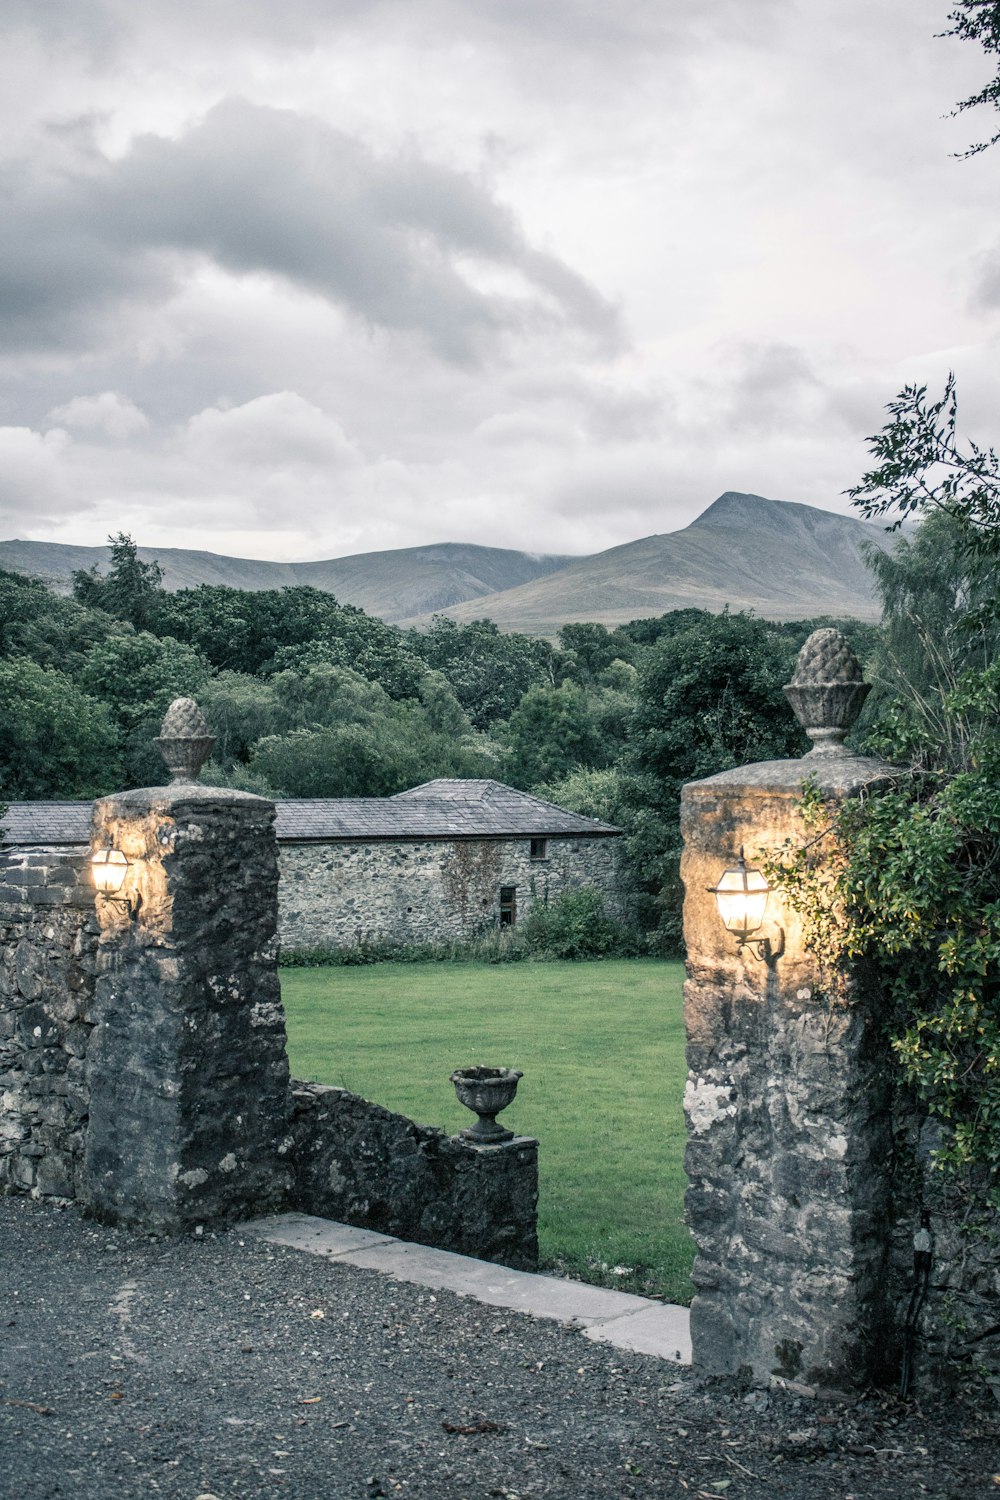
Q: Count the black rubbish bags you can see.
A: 0